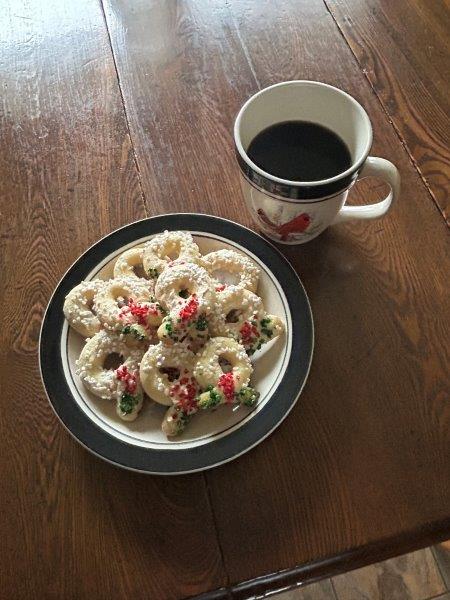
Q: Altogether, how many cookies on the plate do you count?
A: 10